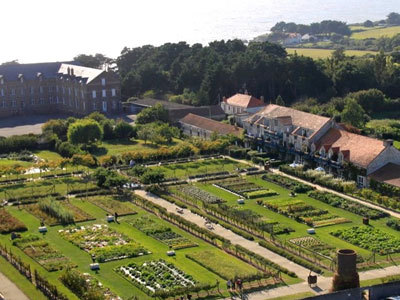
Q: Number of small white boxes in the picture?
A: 6